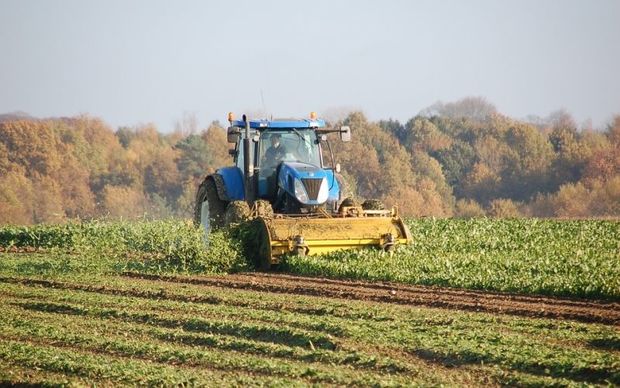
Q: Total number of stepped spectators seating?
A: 0